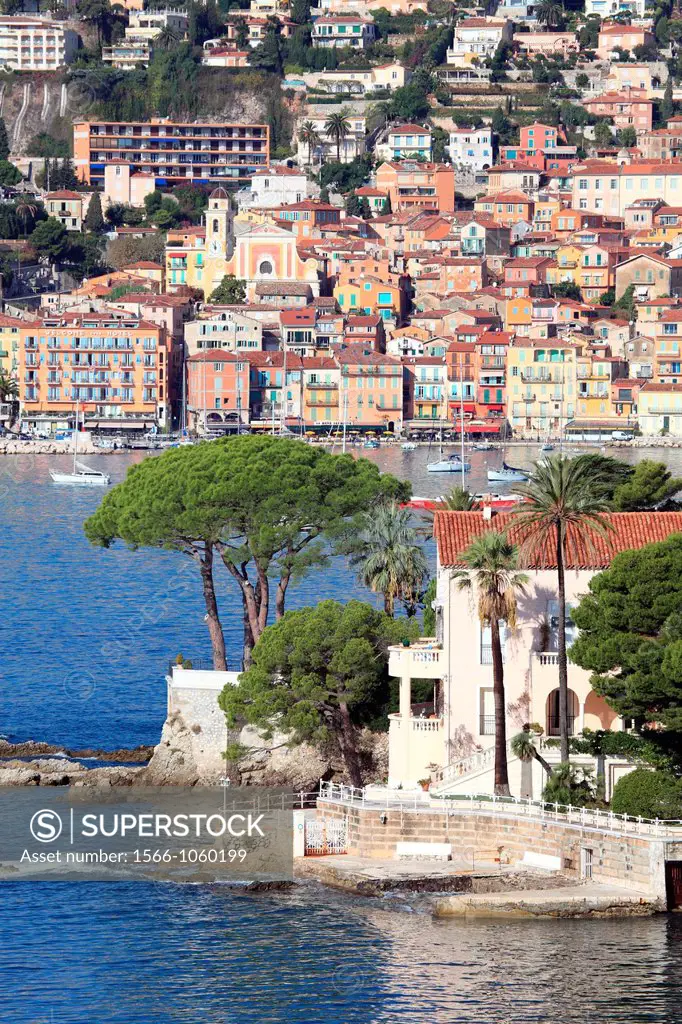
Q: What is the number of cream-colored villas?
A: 1